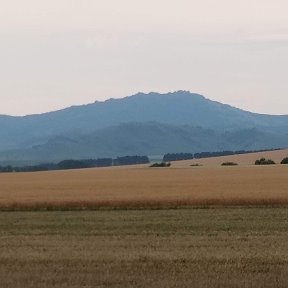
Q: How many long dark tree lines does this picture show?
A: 2